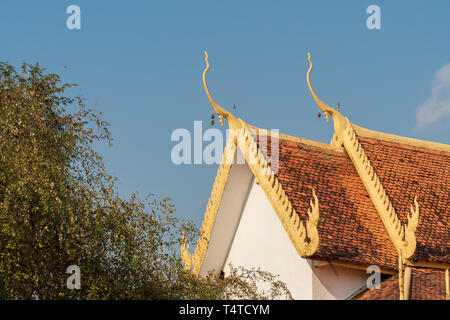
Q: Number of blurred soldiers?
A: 0